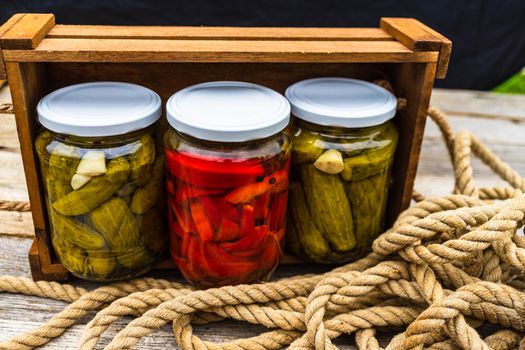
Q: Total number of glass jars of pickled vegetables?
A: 3